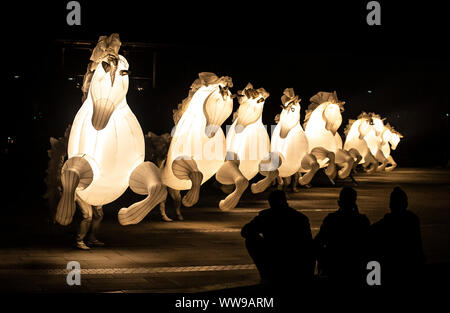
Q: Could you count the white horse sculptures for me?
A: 8